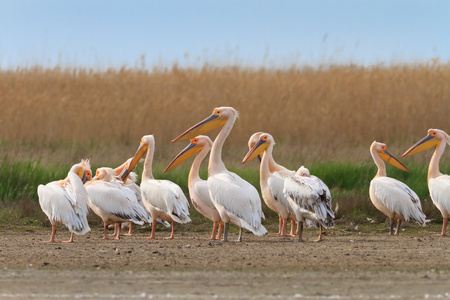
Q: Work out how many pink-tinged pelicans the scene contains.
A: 11